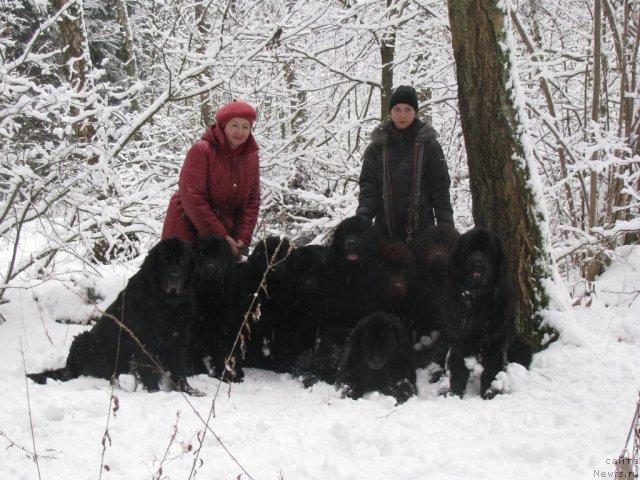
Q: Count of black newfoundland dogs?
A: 7